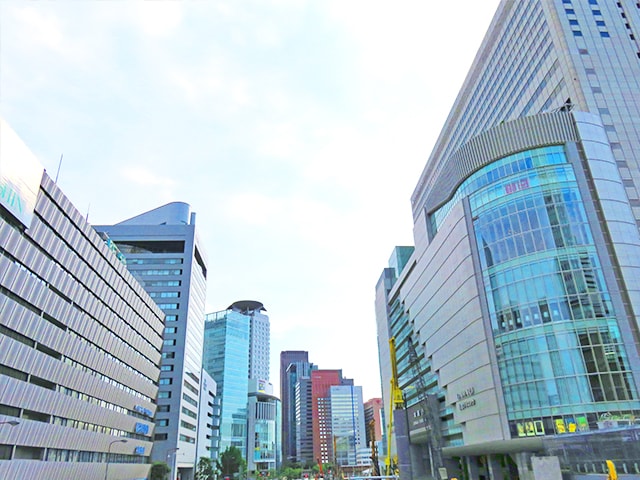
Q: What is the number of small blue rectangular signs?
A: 3